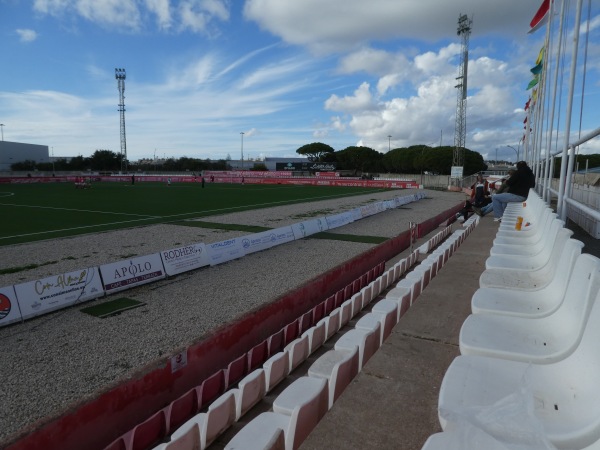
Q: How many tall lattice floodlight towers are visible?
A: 2